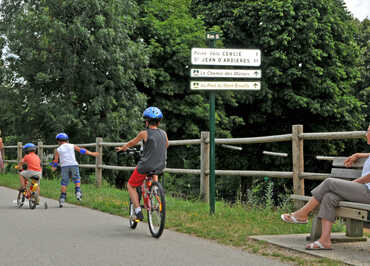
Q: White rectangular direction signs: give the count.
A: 3